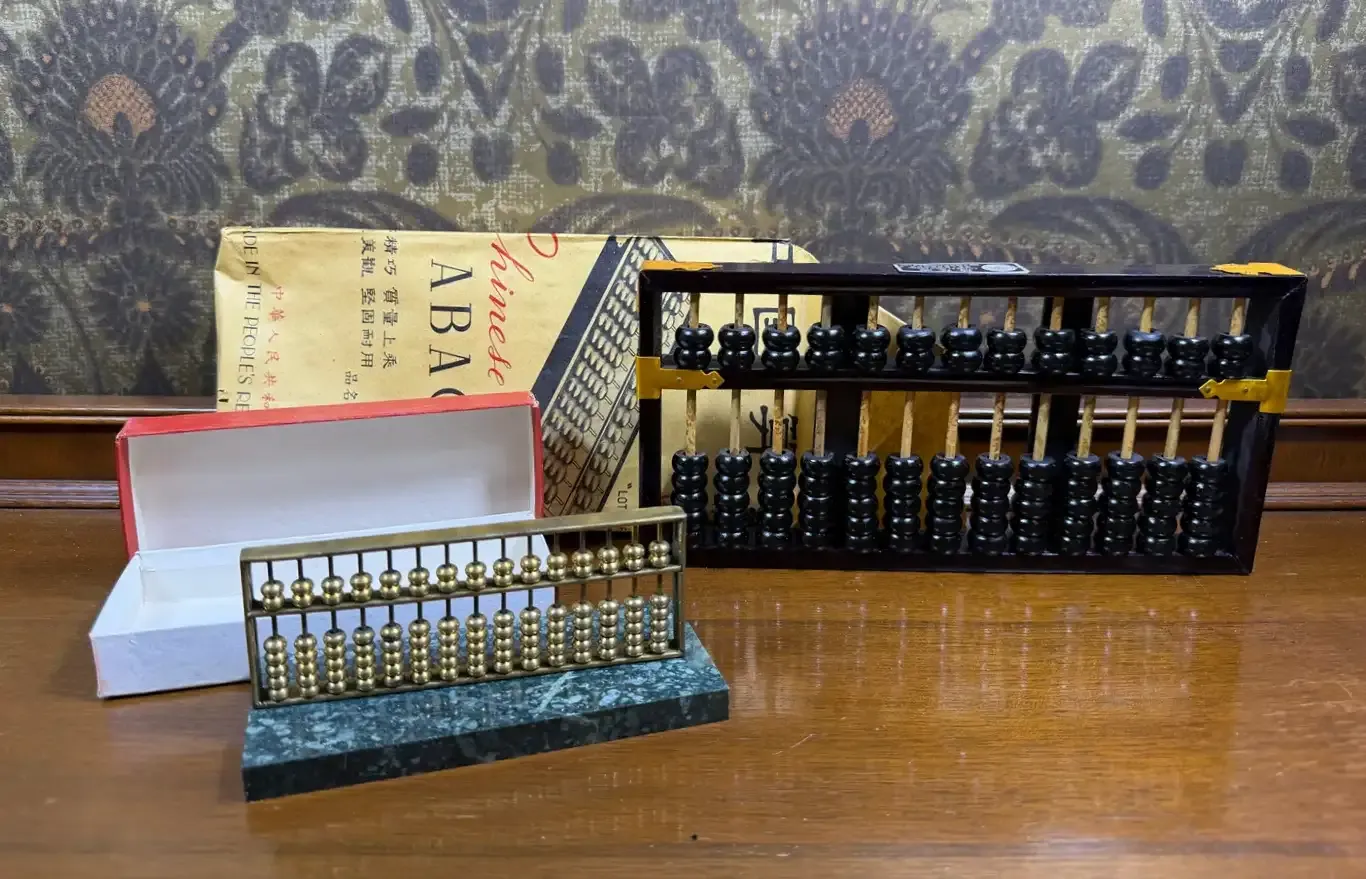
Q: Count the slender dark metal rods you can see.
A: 15